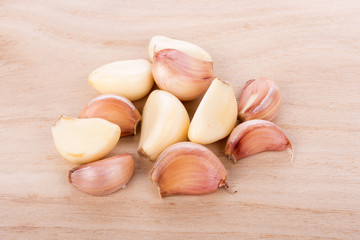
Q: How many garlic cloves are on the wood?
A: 11